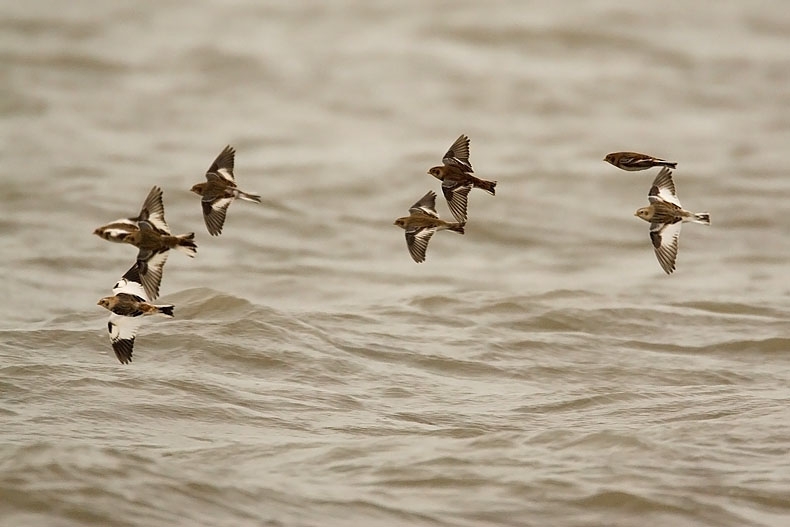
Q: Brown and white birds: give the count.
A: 8